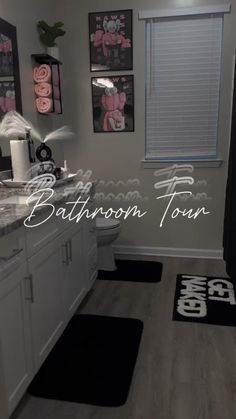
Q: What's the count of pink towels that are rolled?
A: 3